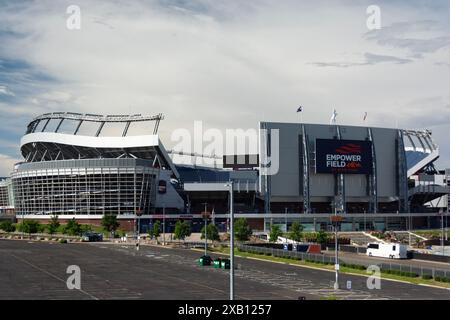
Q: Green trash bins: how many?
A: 3